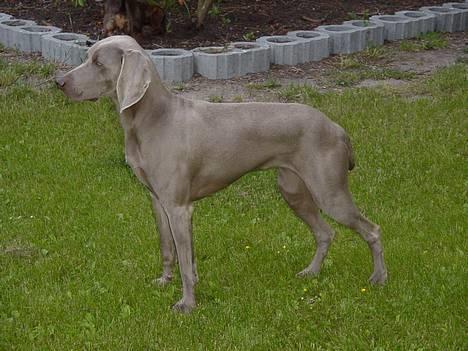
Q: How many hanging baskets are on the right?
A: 0